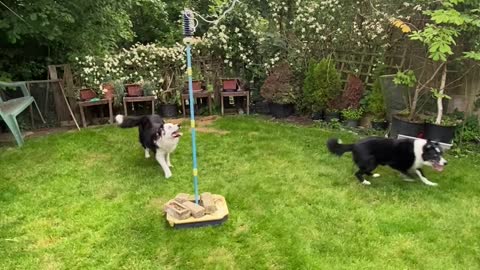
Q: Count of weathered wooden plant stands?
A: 4